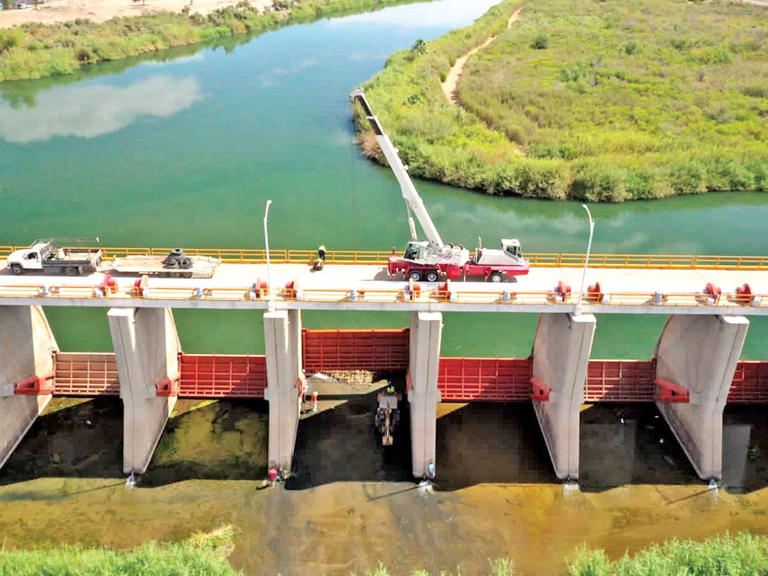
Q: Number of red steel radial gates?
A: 6